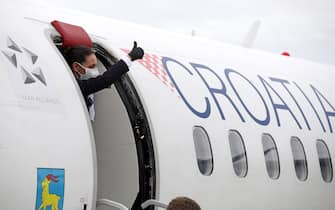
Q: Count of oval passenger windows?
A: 5